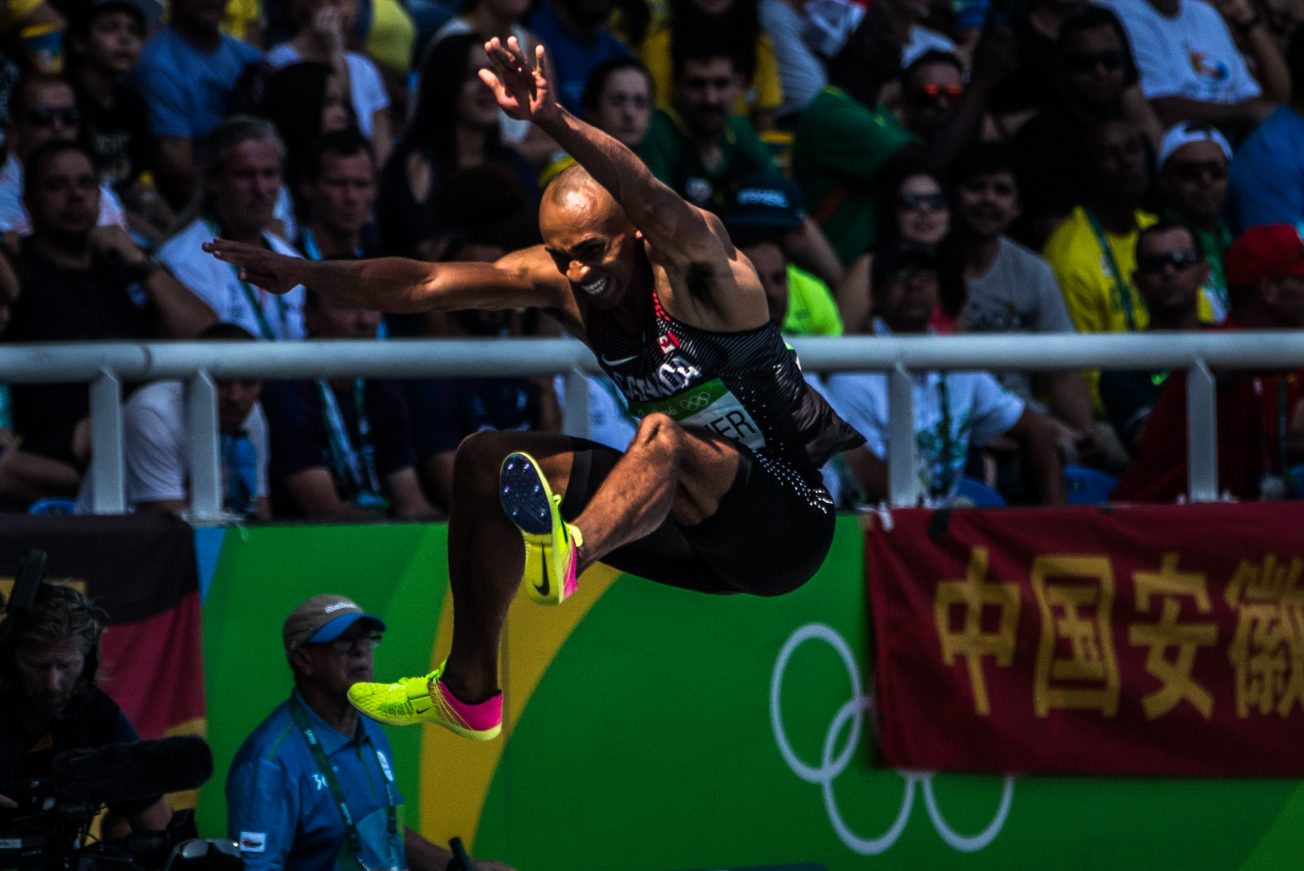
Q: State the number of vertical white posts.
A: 5